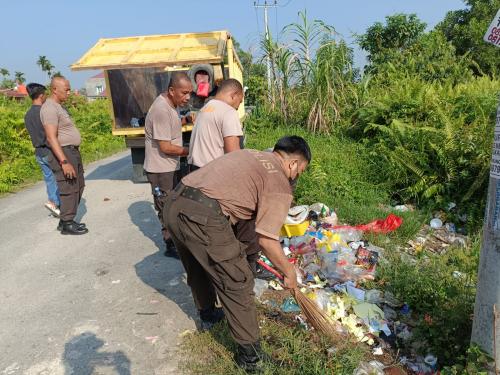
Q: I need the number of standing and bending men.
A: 5